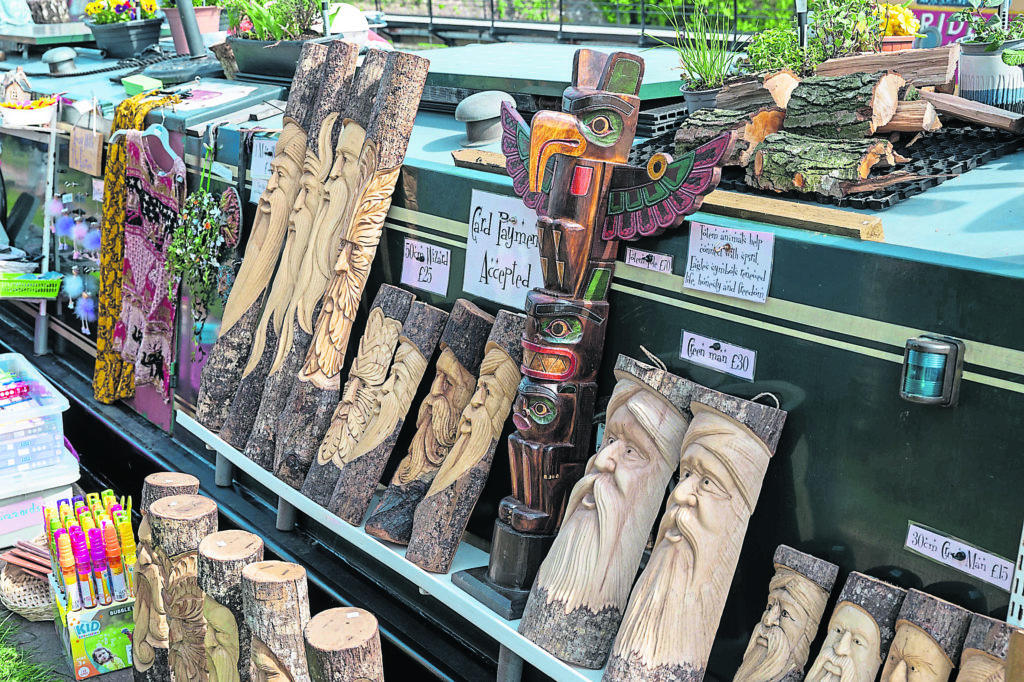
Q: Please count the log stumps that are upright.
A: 5